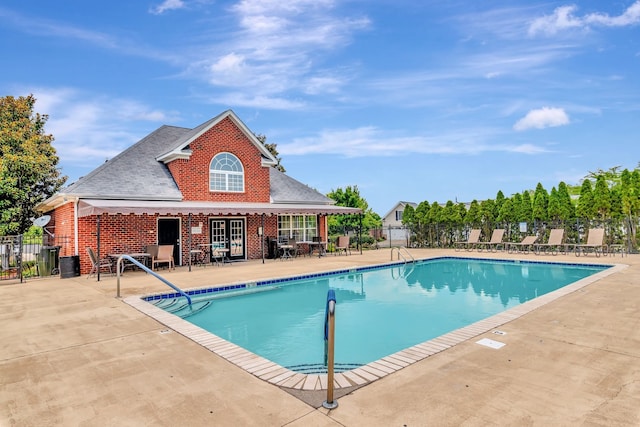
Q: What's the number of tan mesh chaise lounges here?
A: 5